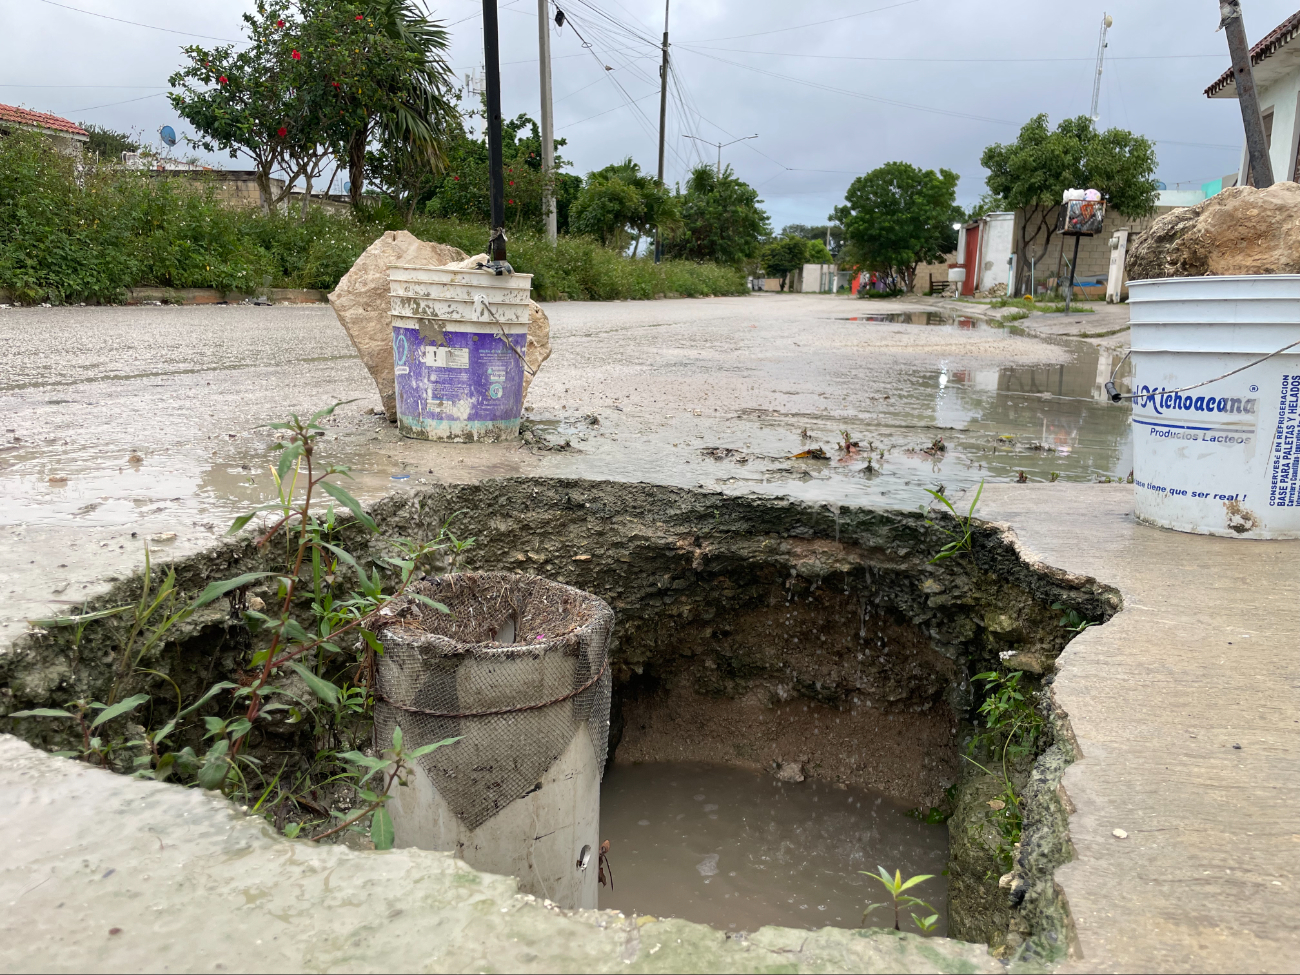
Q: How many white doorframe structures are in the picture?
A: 1